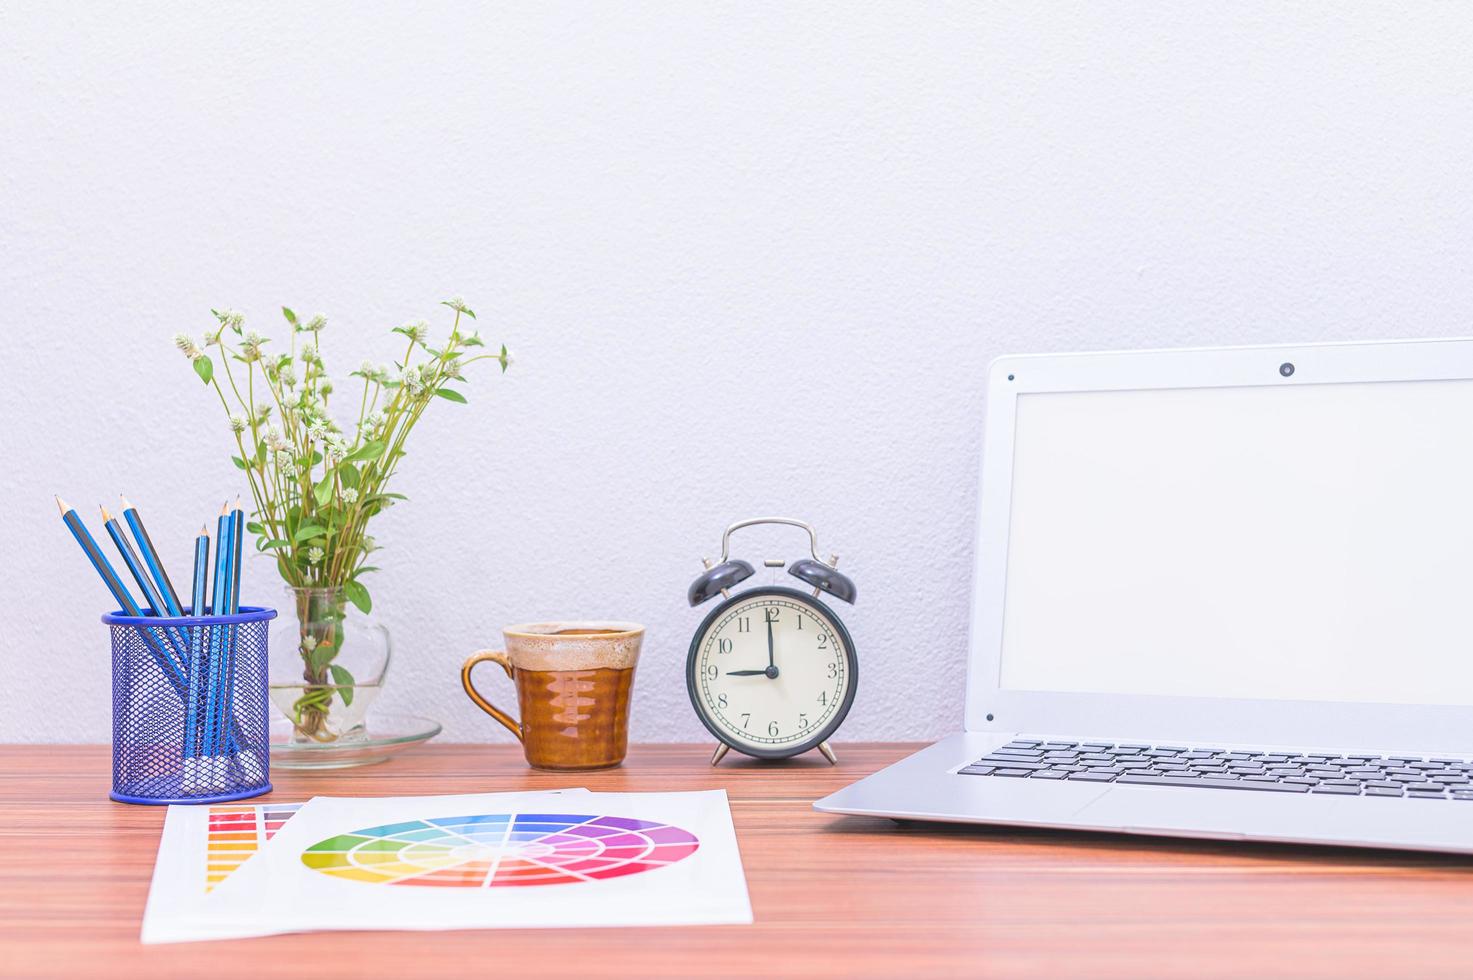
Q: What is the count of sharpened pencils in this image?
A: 6